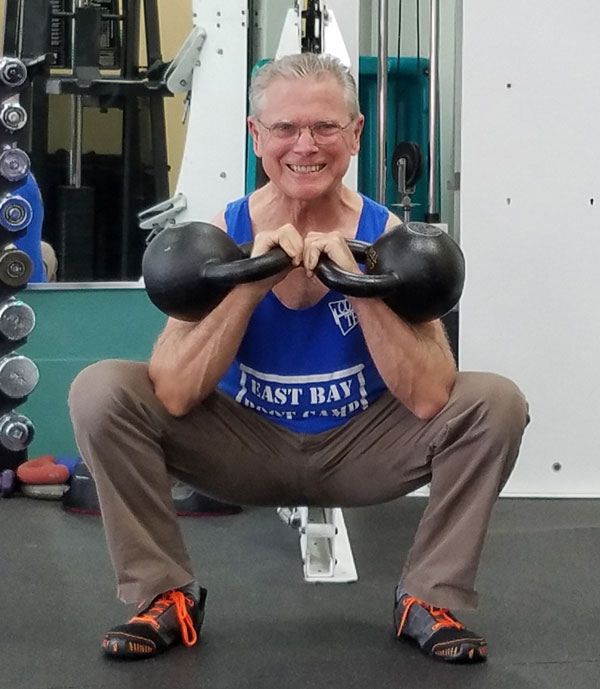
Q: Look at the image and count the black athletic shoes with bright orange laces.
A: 2